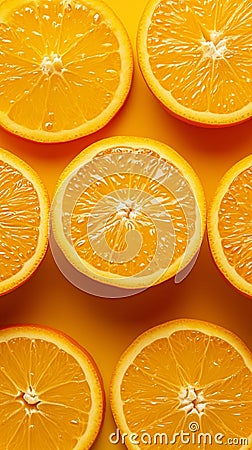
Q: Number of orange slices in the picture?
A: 7